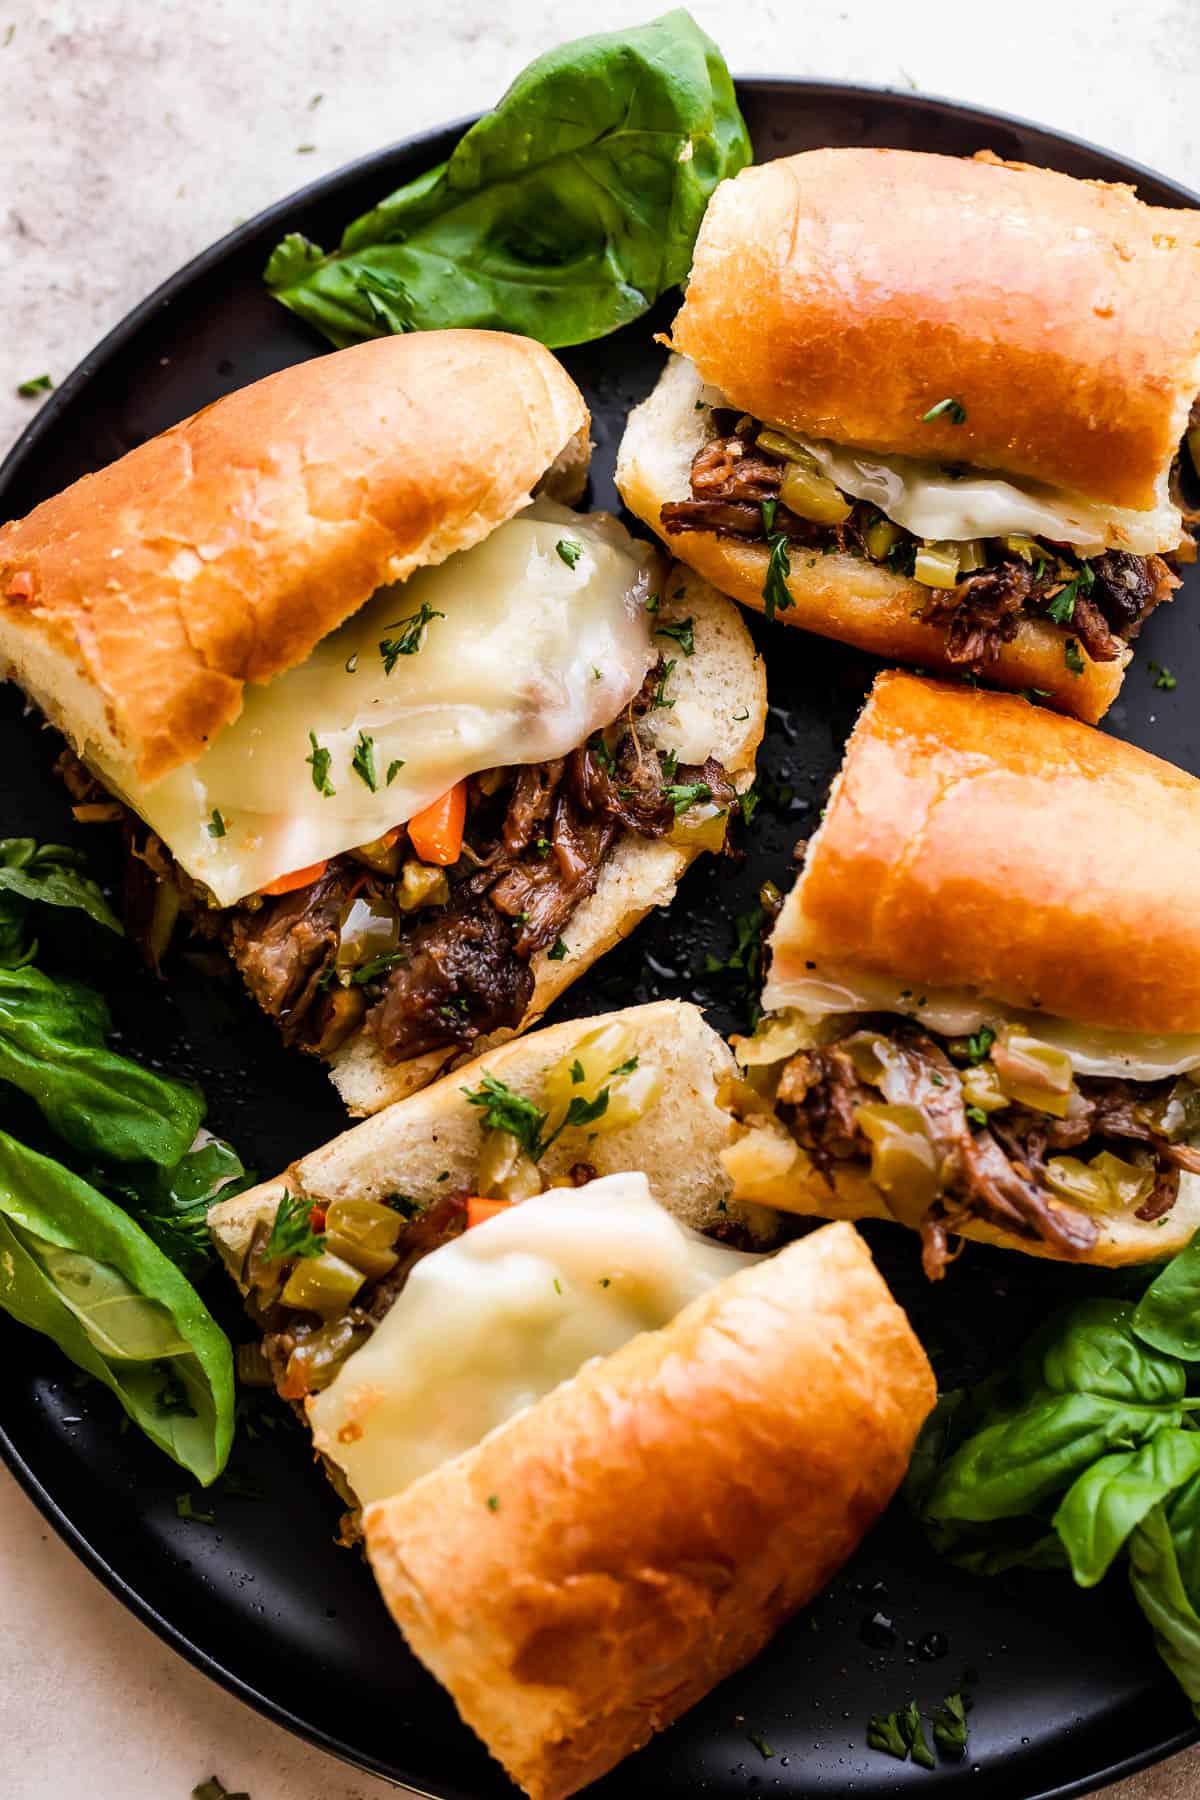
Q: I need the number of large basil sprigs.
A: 3